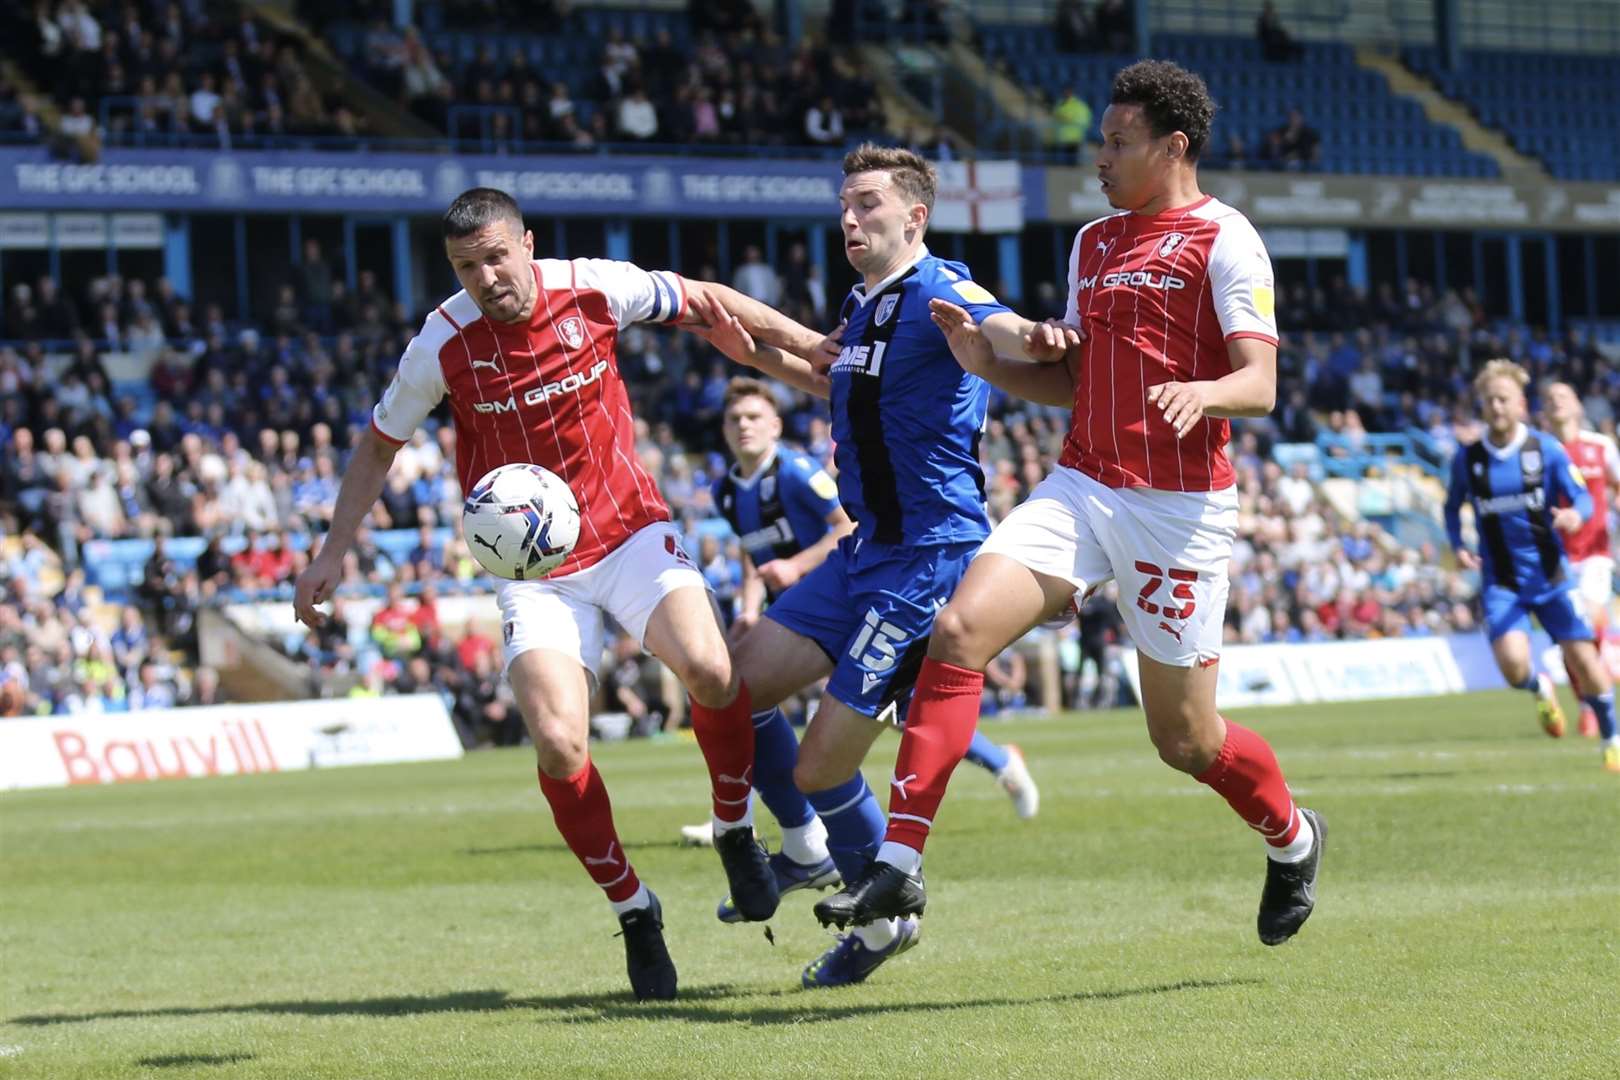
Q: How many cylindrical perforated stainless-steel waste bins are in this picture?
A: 0